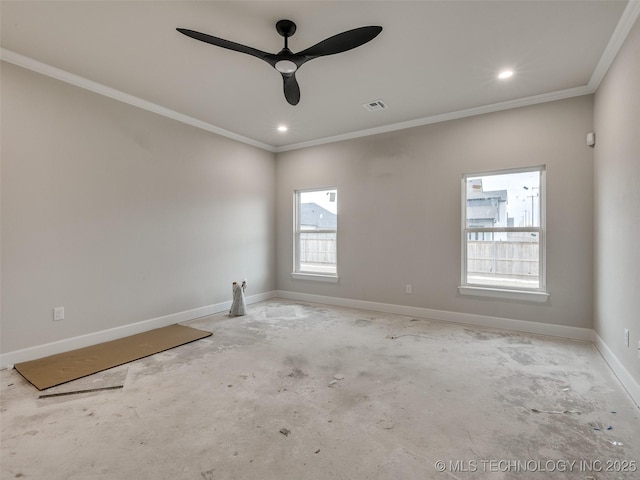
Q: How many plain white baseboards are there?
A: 3